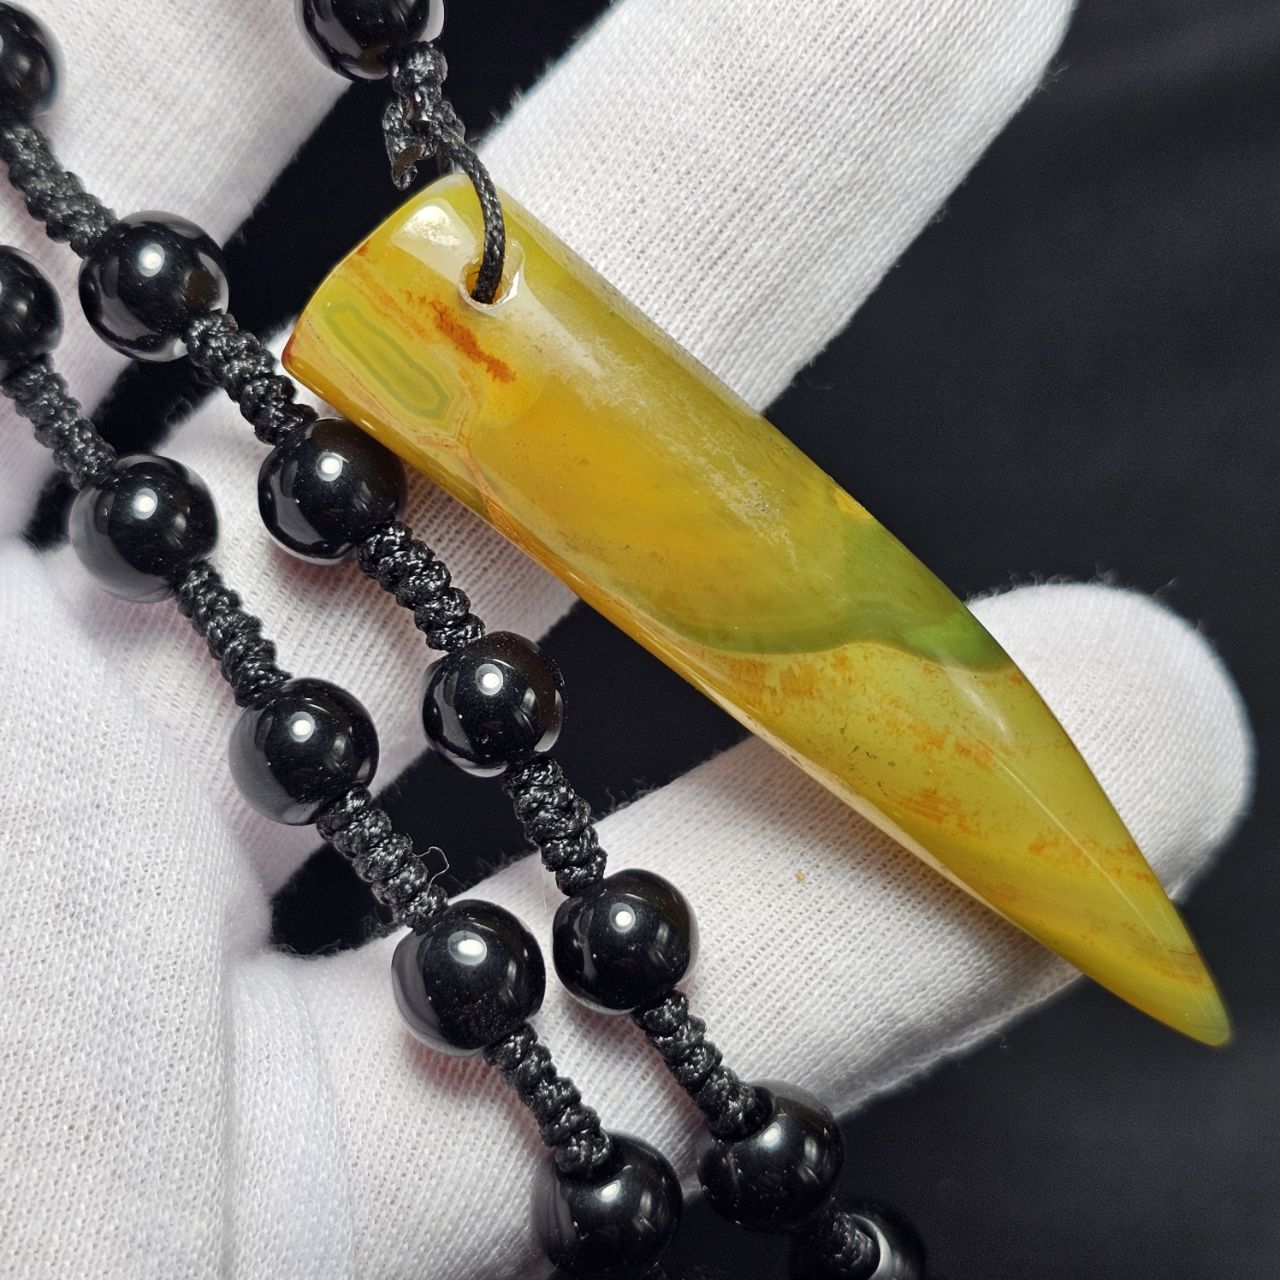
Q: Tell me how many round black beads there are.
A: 13